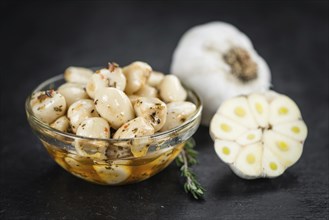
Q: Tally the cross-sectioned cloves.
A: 10